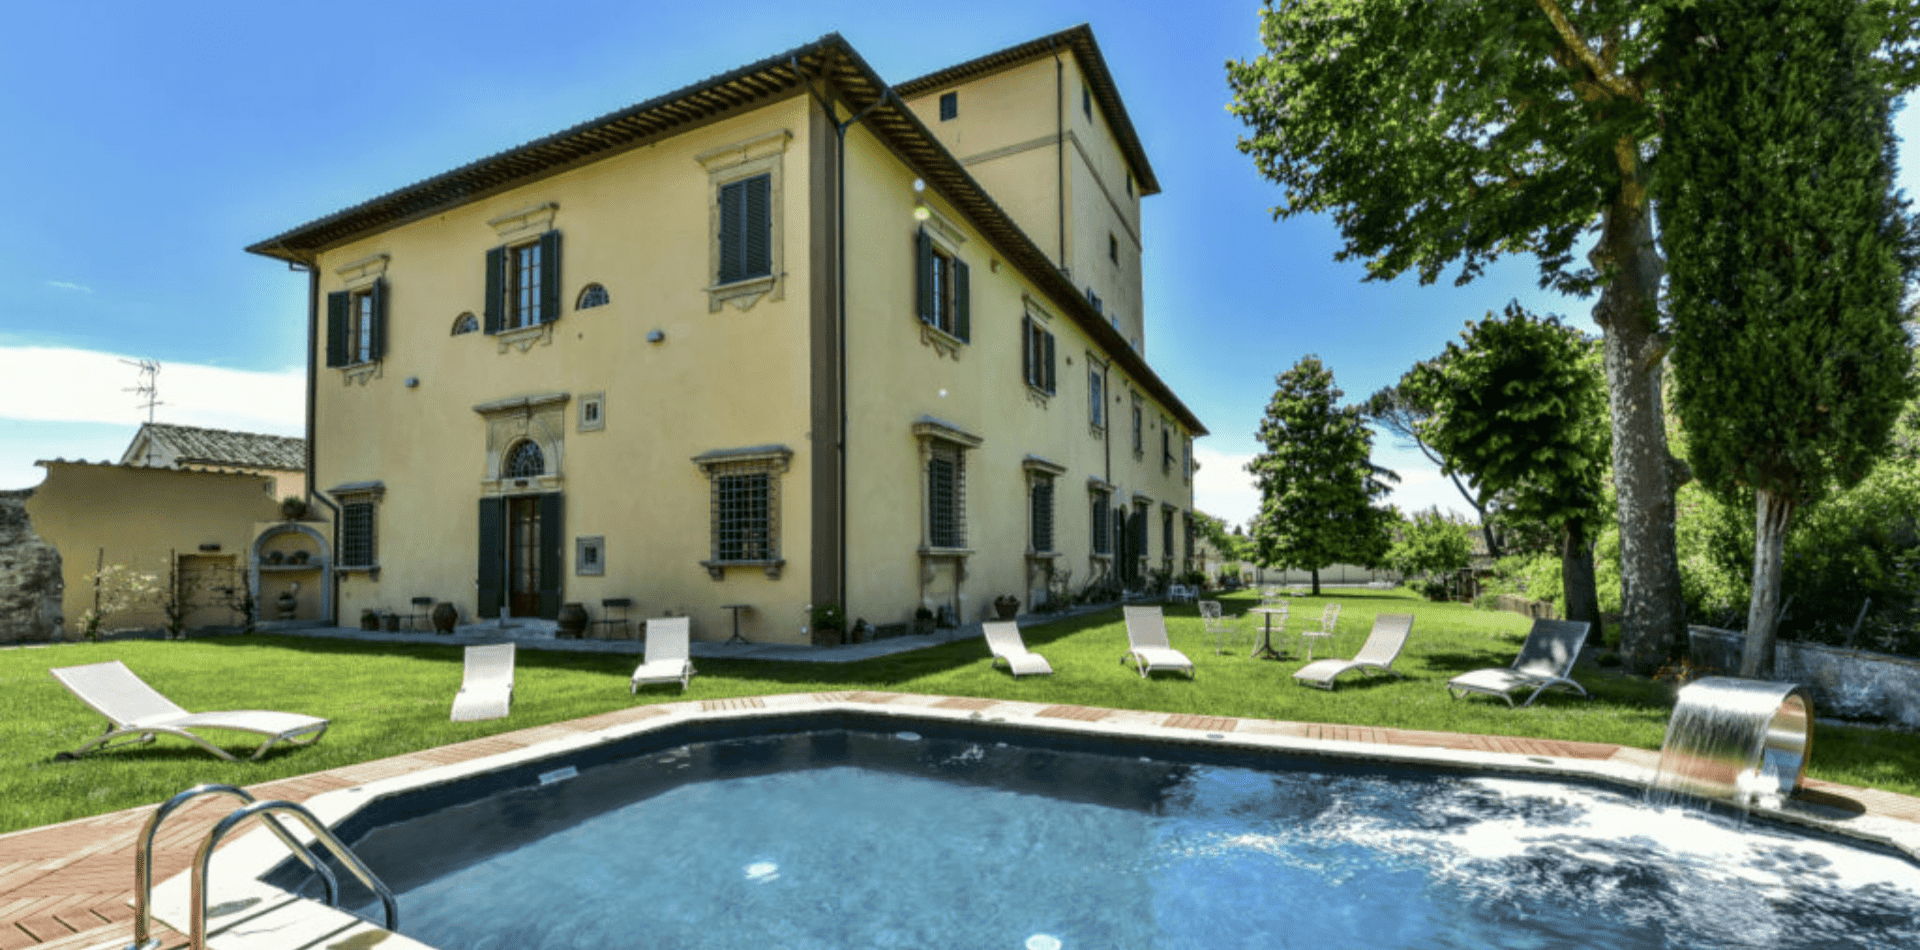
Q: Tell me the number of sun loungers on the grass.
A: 7